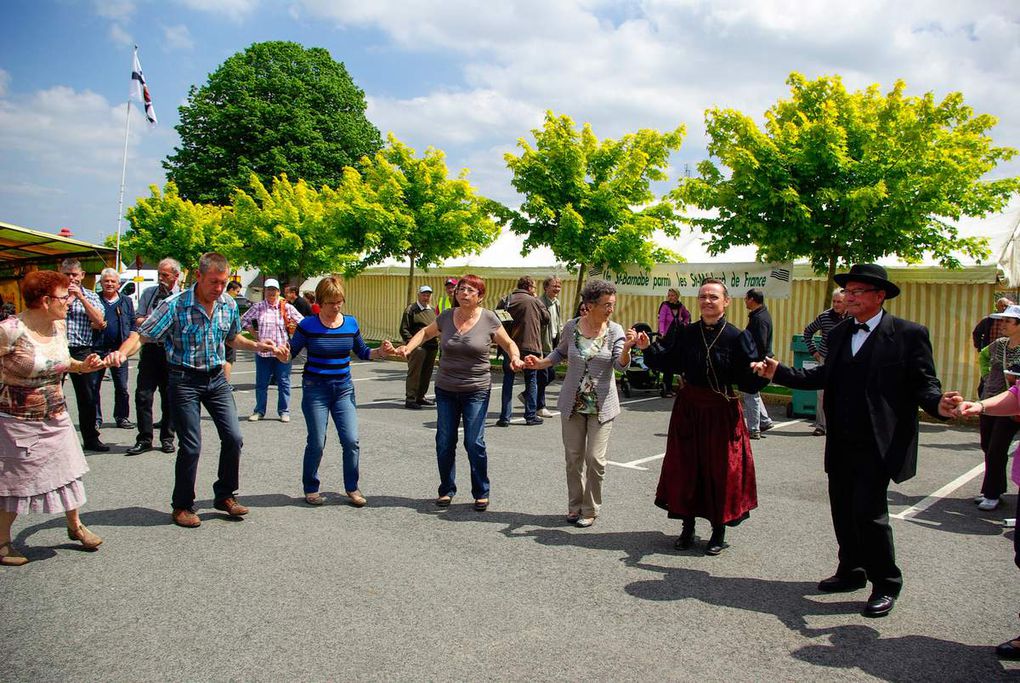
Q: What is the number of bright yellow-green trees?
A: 5